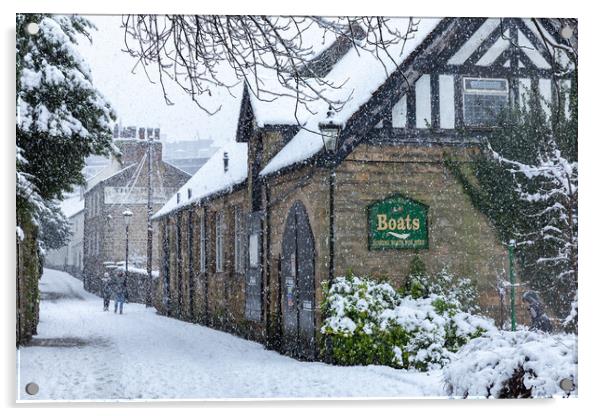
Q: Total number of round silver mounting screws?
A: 4